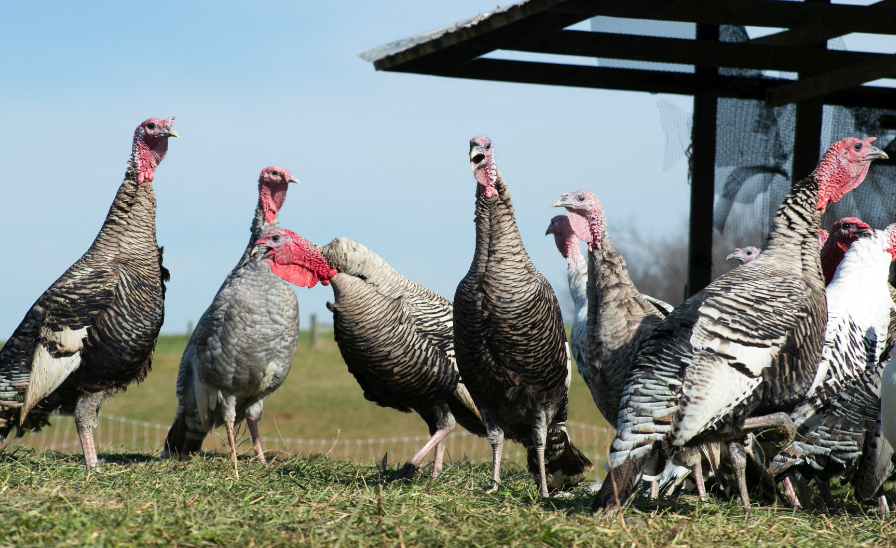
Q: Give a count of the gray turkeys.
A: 1